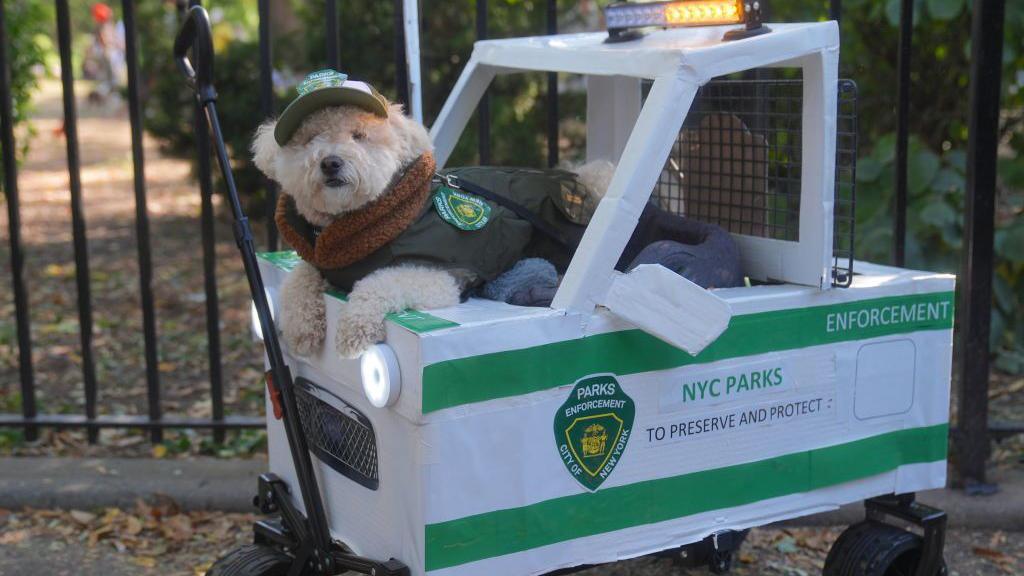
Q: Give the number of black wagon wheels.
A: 2